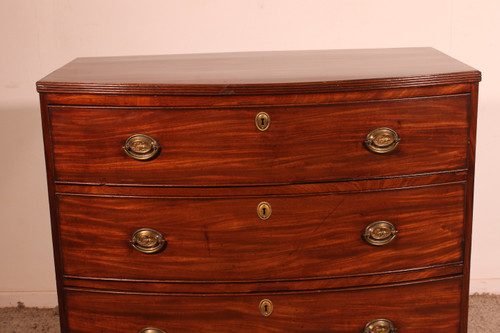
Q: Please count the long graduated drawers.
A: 3